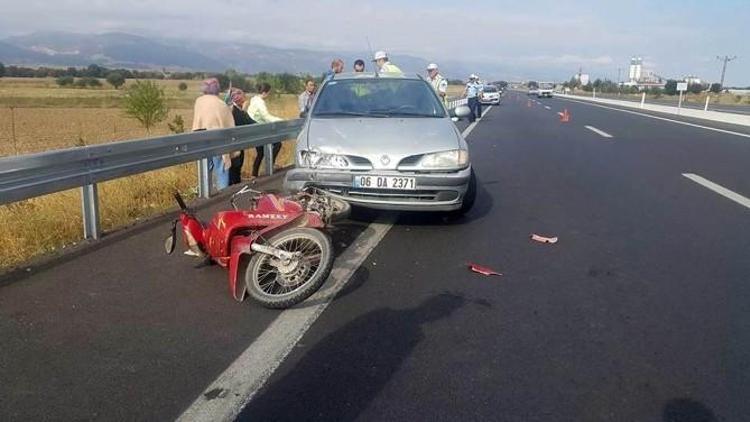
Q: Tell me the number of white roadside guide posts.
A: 3